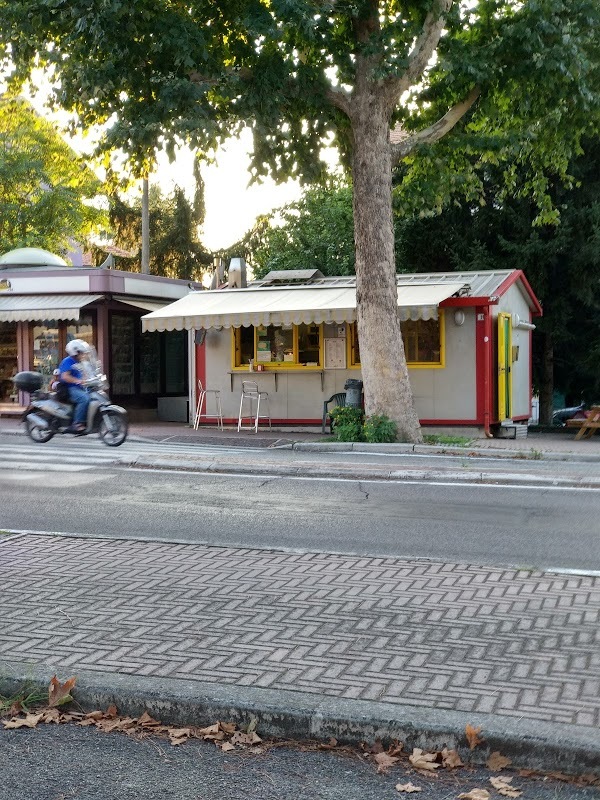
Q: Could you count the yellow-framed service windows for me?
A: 2